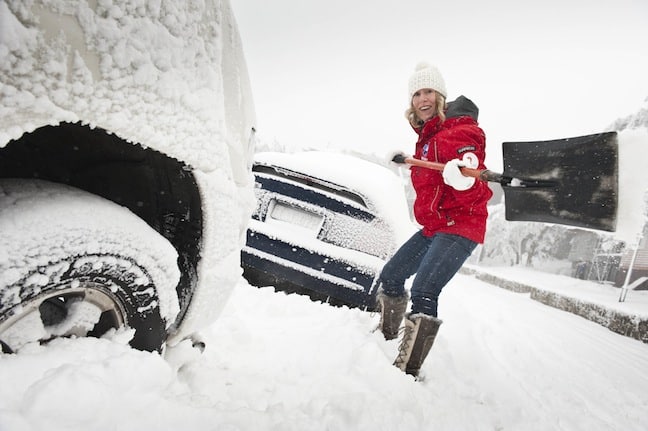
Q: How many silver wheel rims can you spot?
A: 1